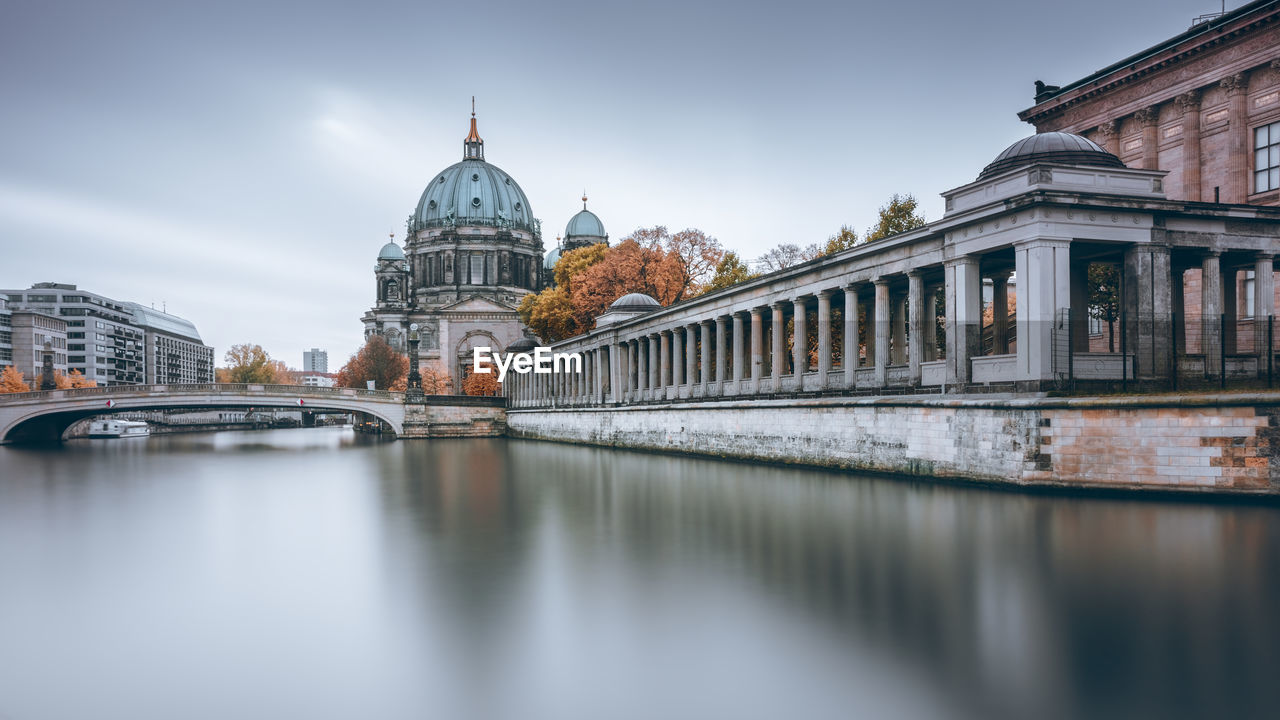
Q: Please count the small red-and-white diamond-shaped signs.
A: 2